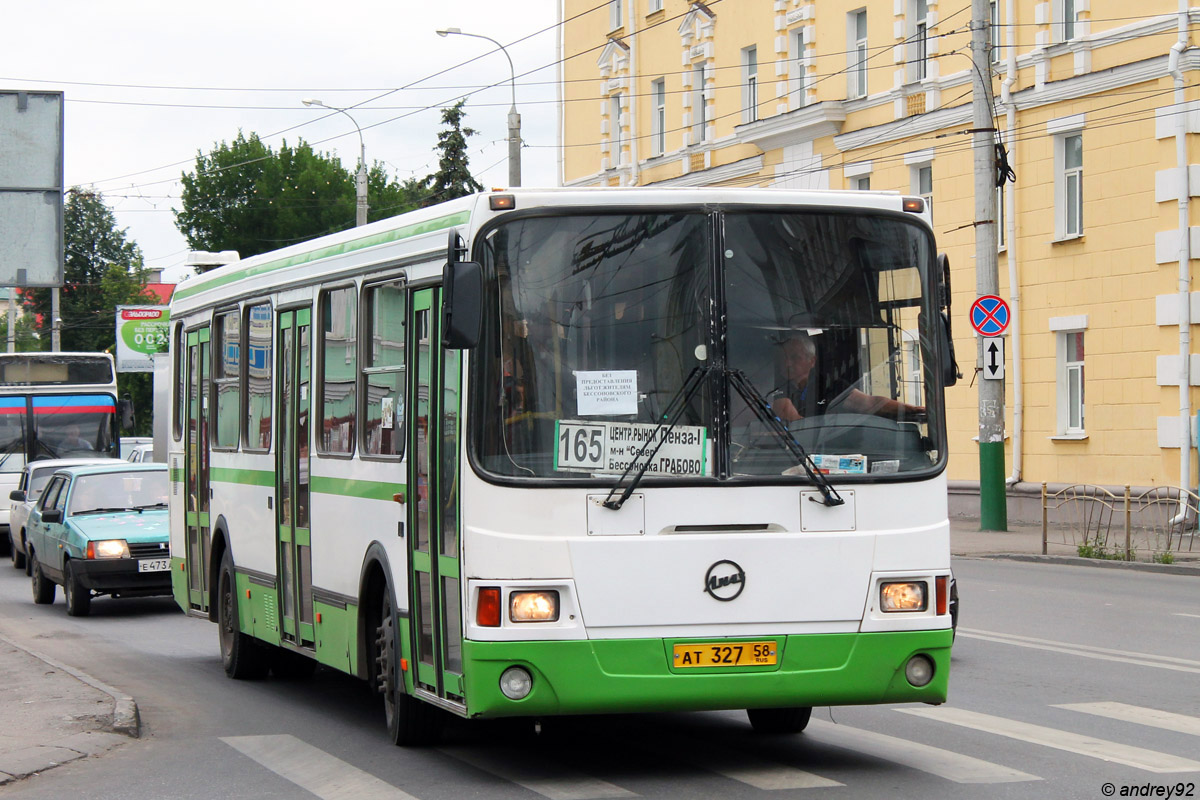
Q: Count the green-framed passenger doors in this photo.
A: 3